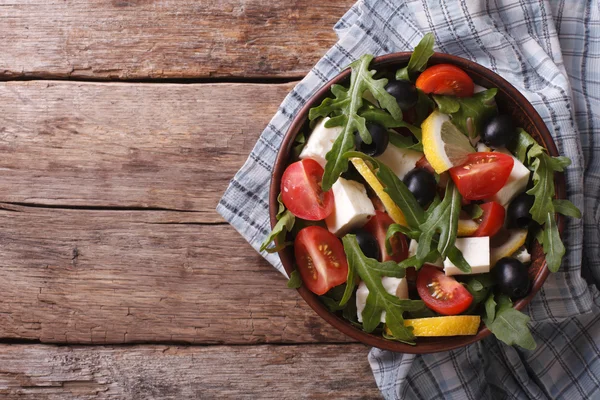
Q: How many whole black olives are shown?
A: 7